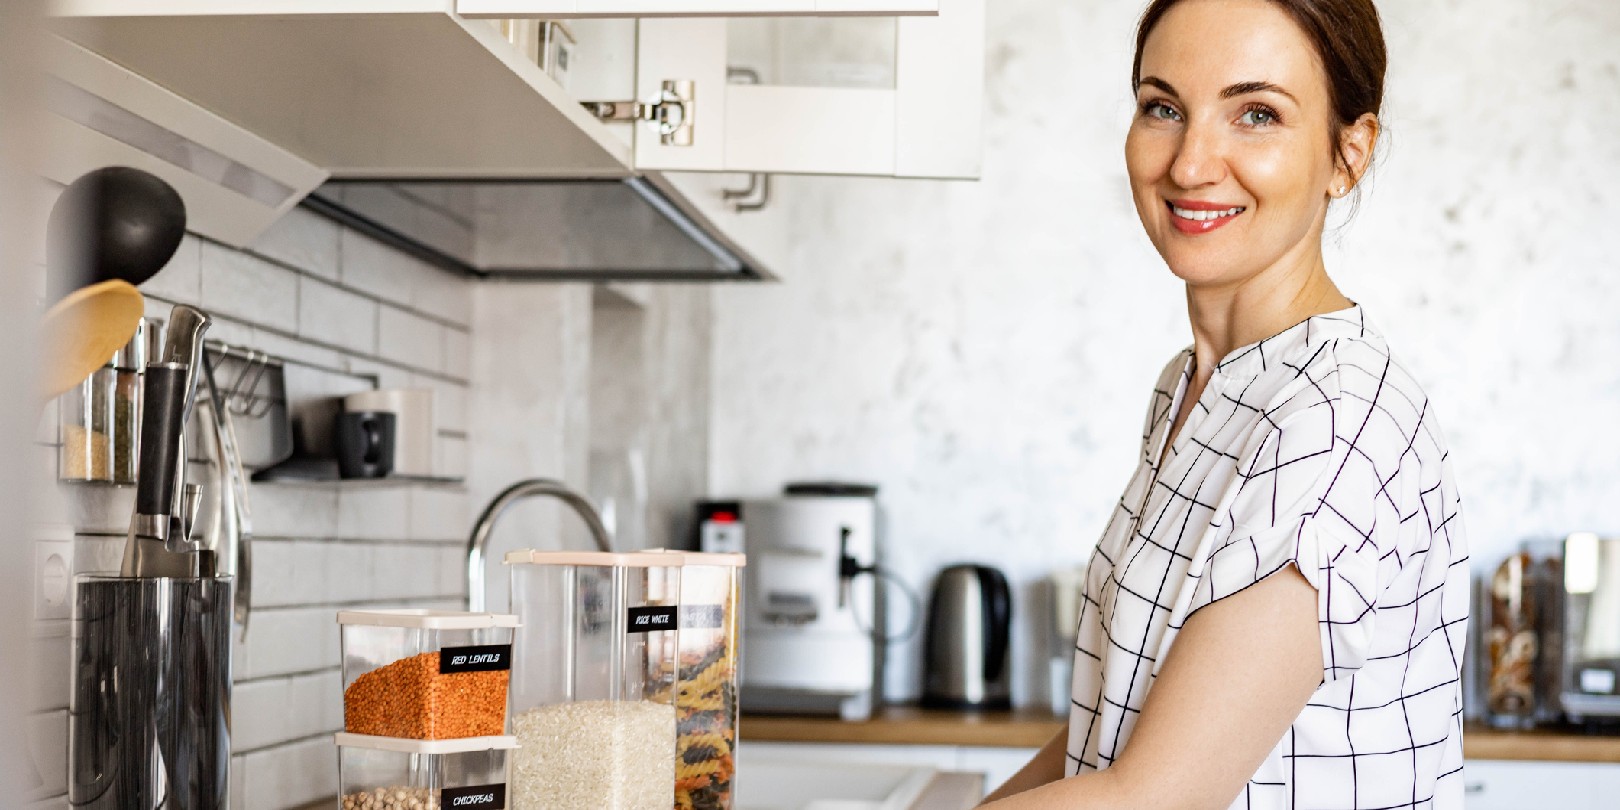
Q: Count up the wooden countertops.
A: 1